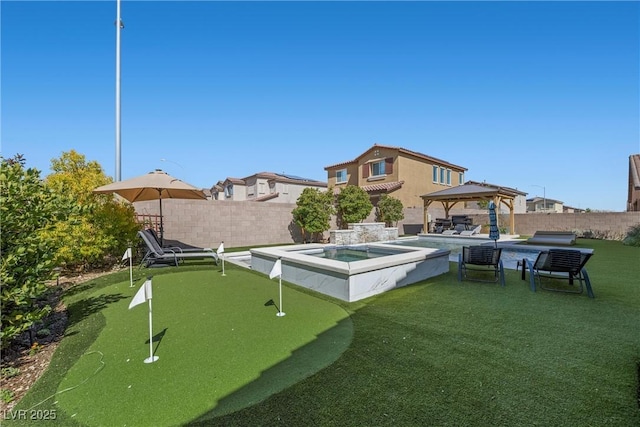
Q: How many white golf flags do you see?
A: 4